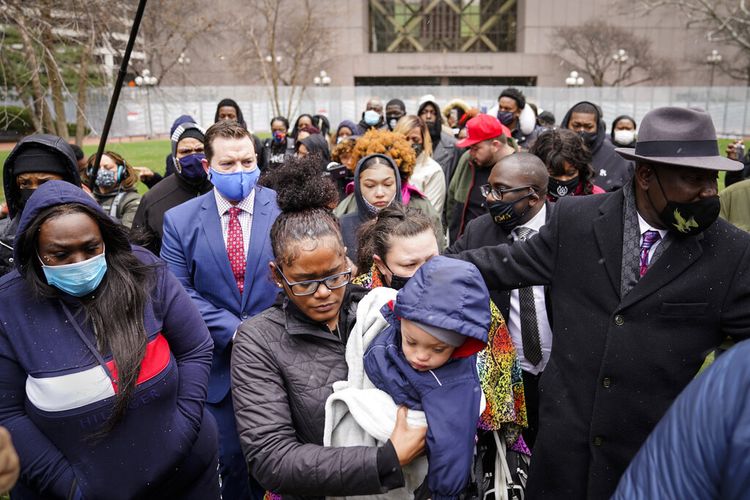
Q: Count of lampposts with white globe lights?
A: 7